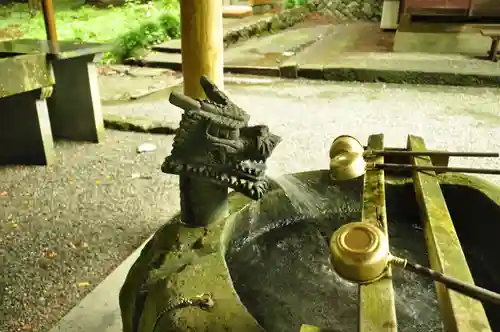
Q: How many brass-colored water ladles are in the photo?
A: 3